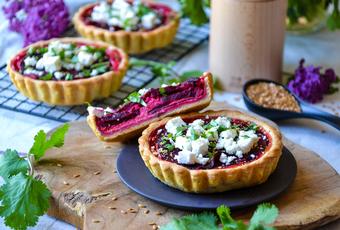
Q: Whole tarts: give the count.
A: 3